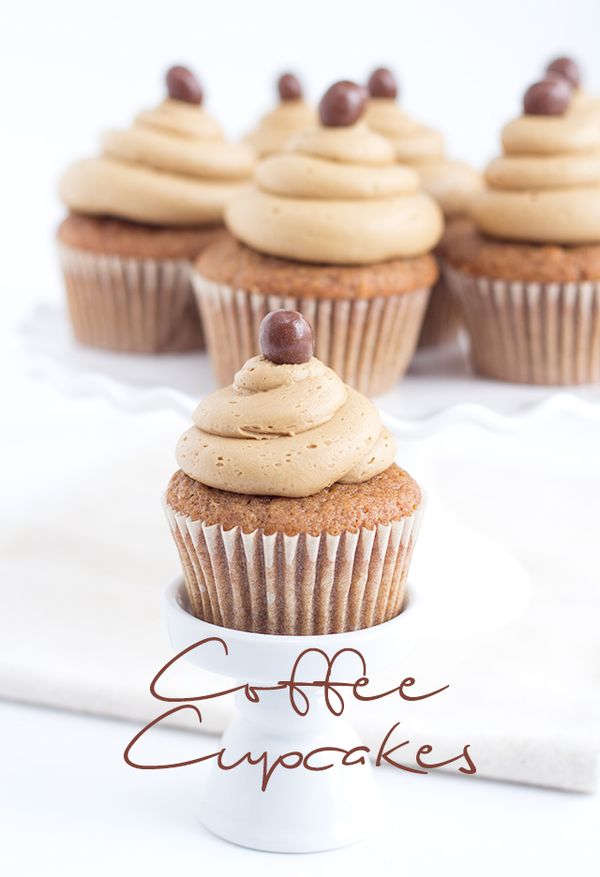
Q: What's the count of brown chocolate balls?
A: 7